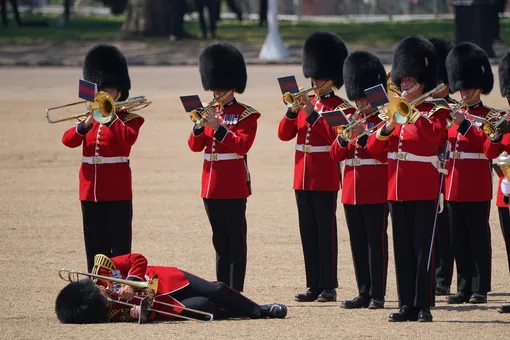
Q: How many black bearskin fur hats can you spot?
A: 9